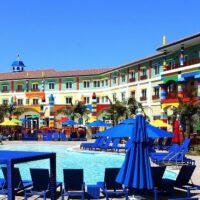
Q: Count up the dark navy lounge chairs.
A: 6